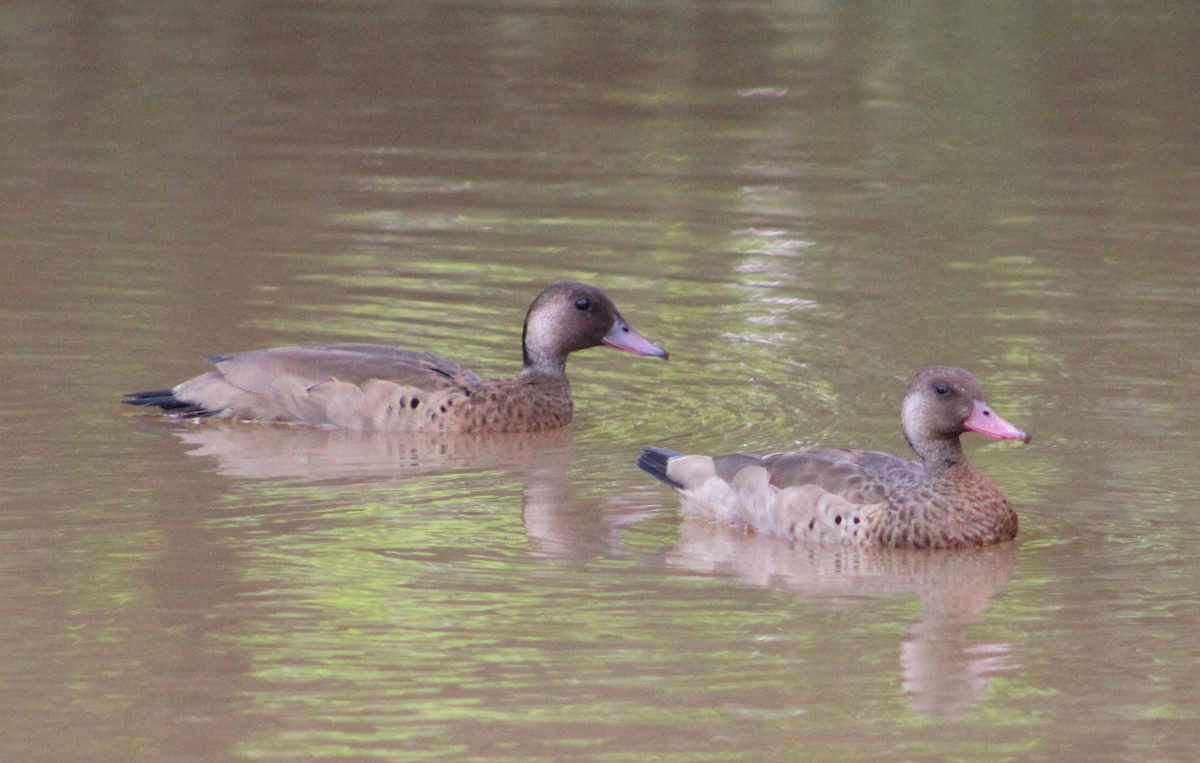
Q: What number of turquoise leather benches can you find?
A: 0